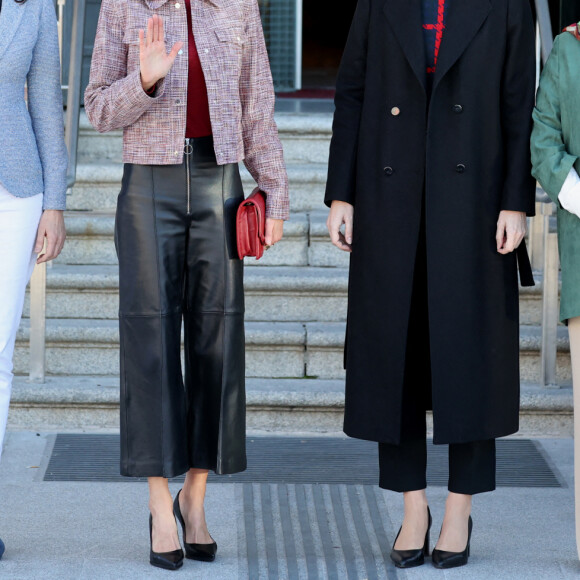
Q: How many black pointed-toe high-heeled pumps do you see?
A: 4